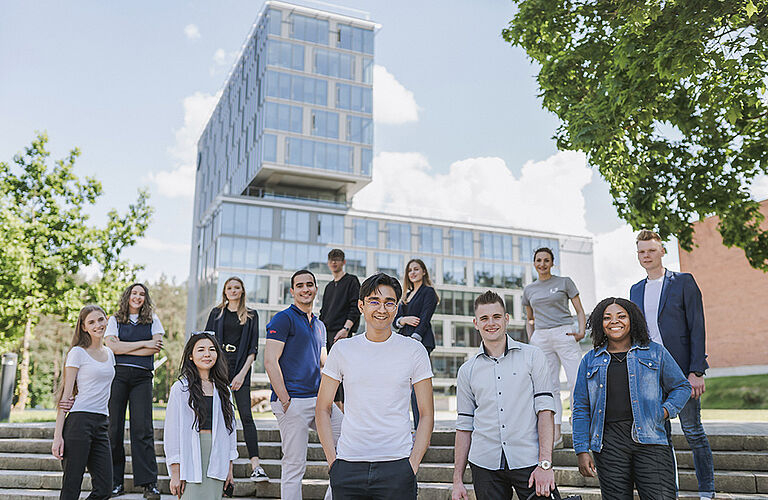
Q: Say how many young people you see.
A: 12